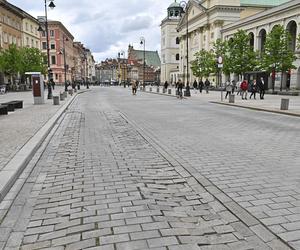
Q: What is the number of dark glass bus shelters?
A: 1